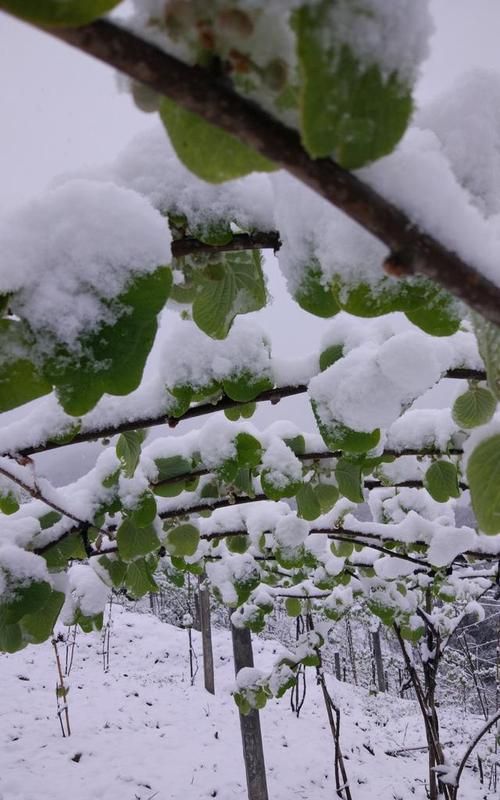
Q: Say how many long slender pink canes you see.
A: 0